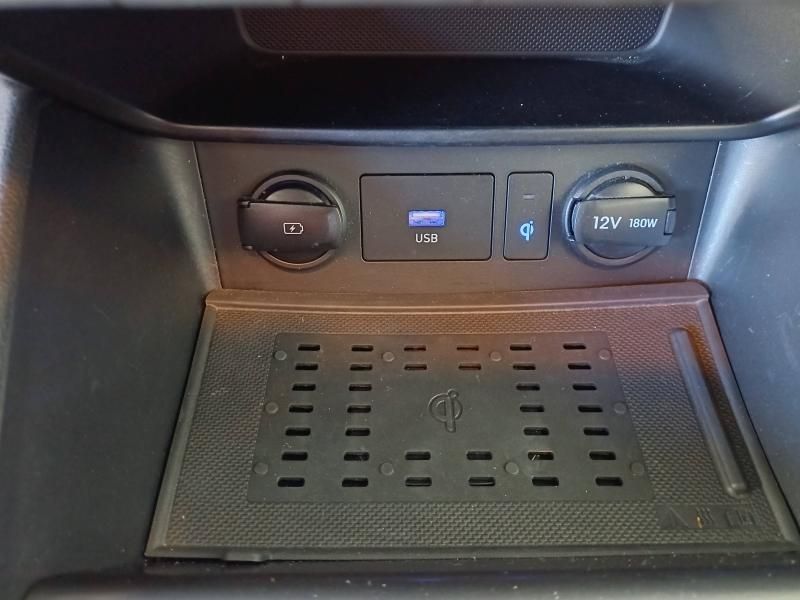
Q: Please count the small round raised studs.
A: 10